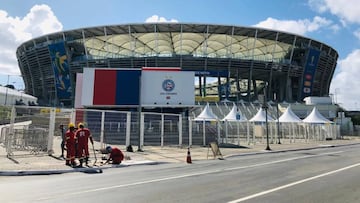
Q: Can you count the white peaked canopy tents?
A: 5